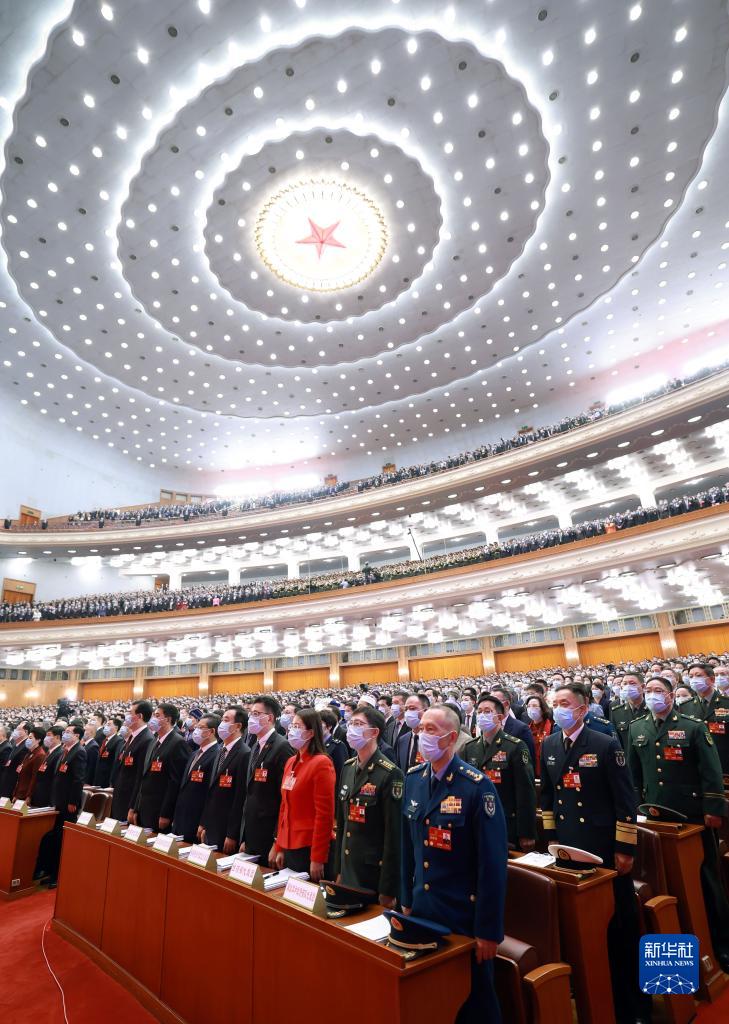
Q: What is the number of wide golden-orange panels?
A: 9